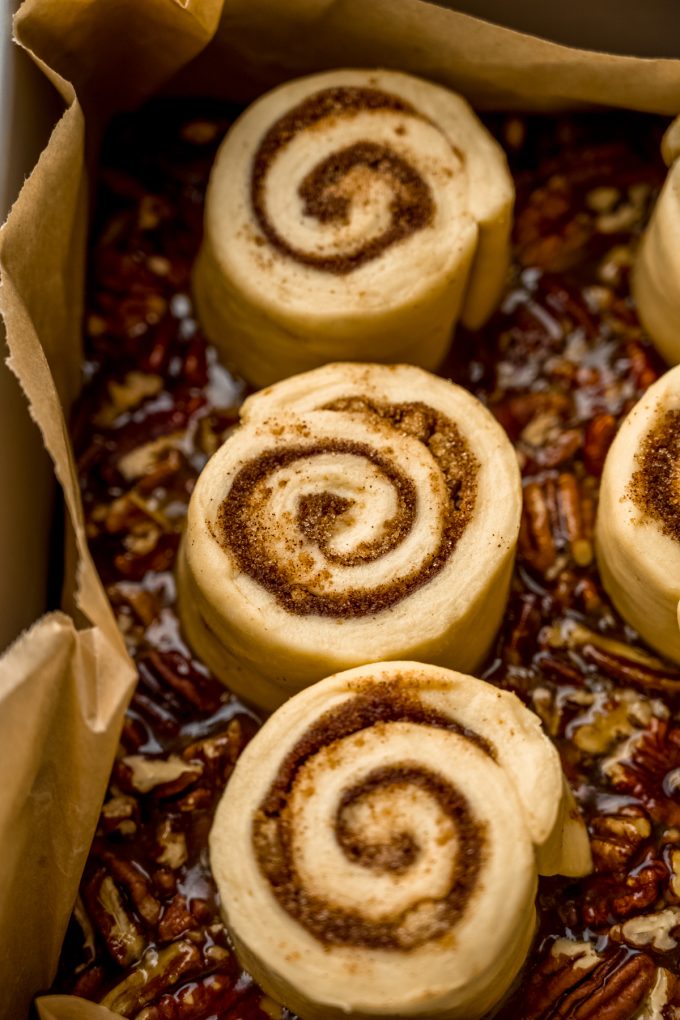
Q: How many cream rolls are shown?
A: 5